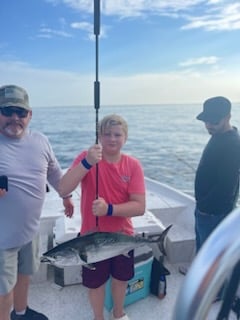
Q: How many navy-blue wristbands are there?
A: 2